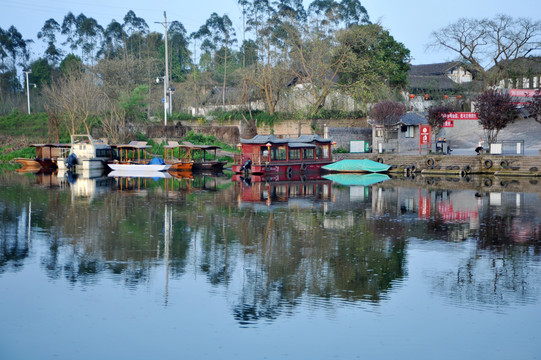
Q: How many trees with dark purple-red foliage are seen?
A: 4